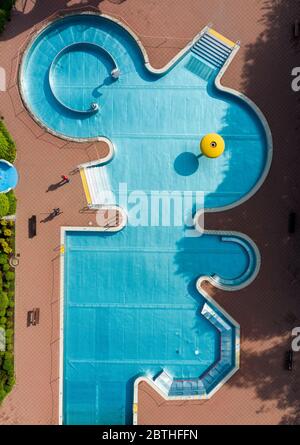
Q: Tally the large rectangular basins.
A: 1